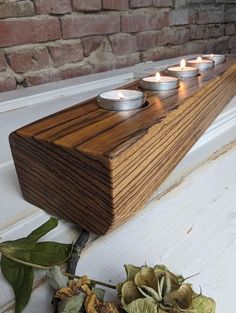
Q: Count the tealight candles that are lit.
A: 5